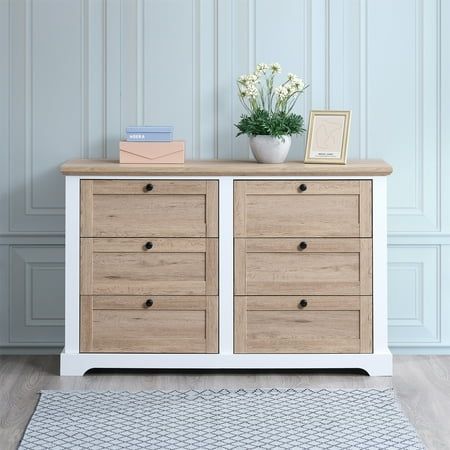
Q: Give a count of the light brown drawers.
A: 6